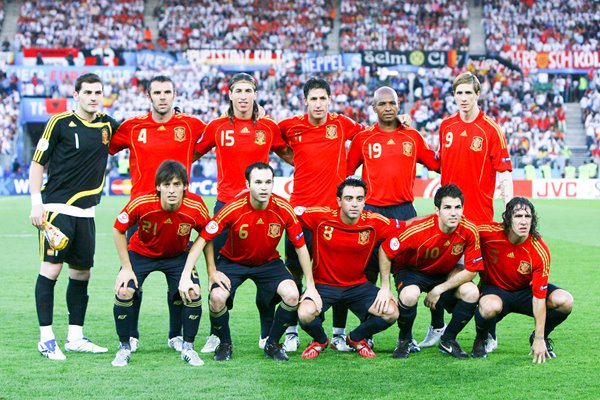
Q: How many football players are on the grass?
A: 11